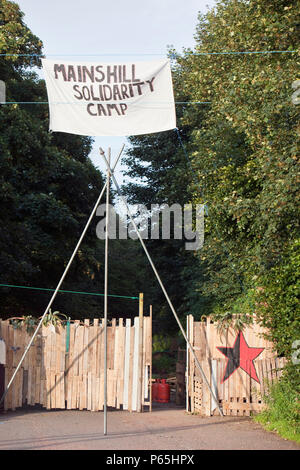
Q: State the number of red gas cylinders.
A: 2